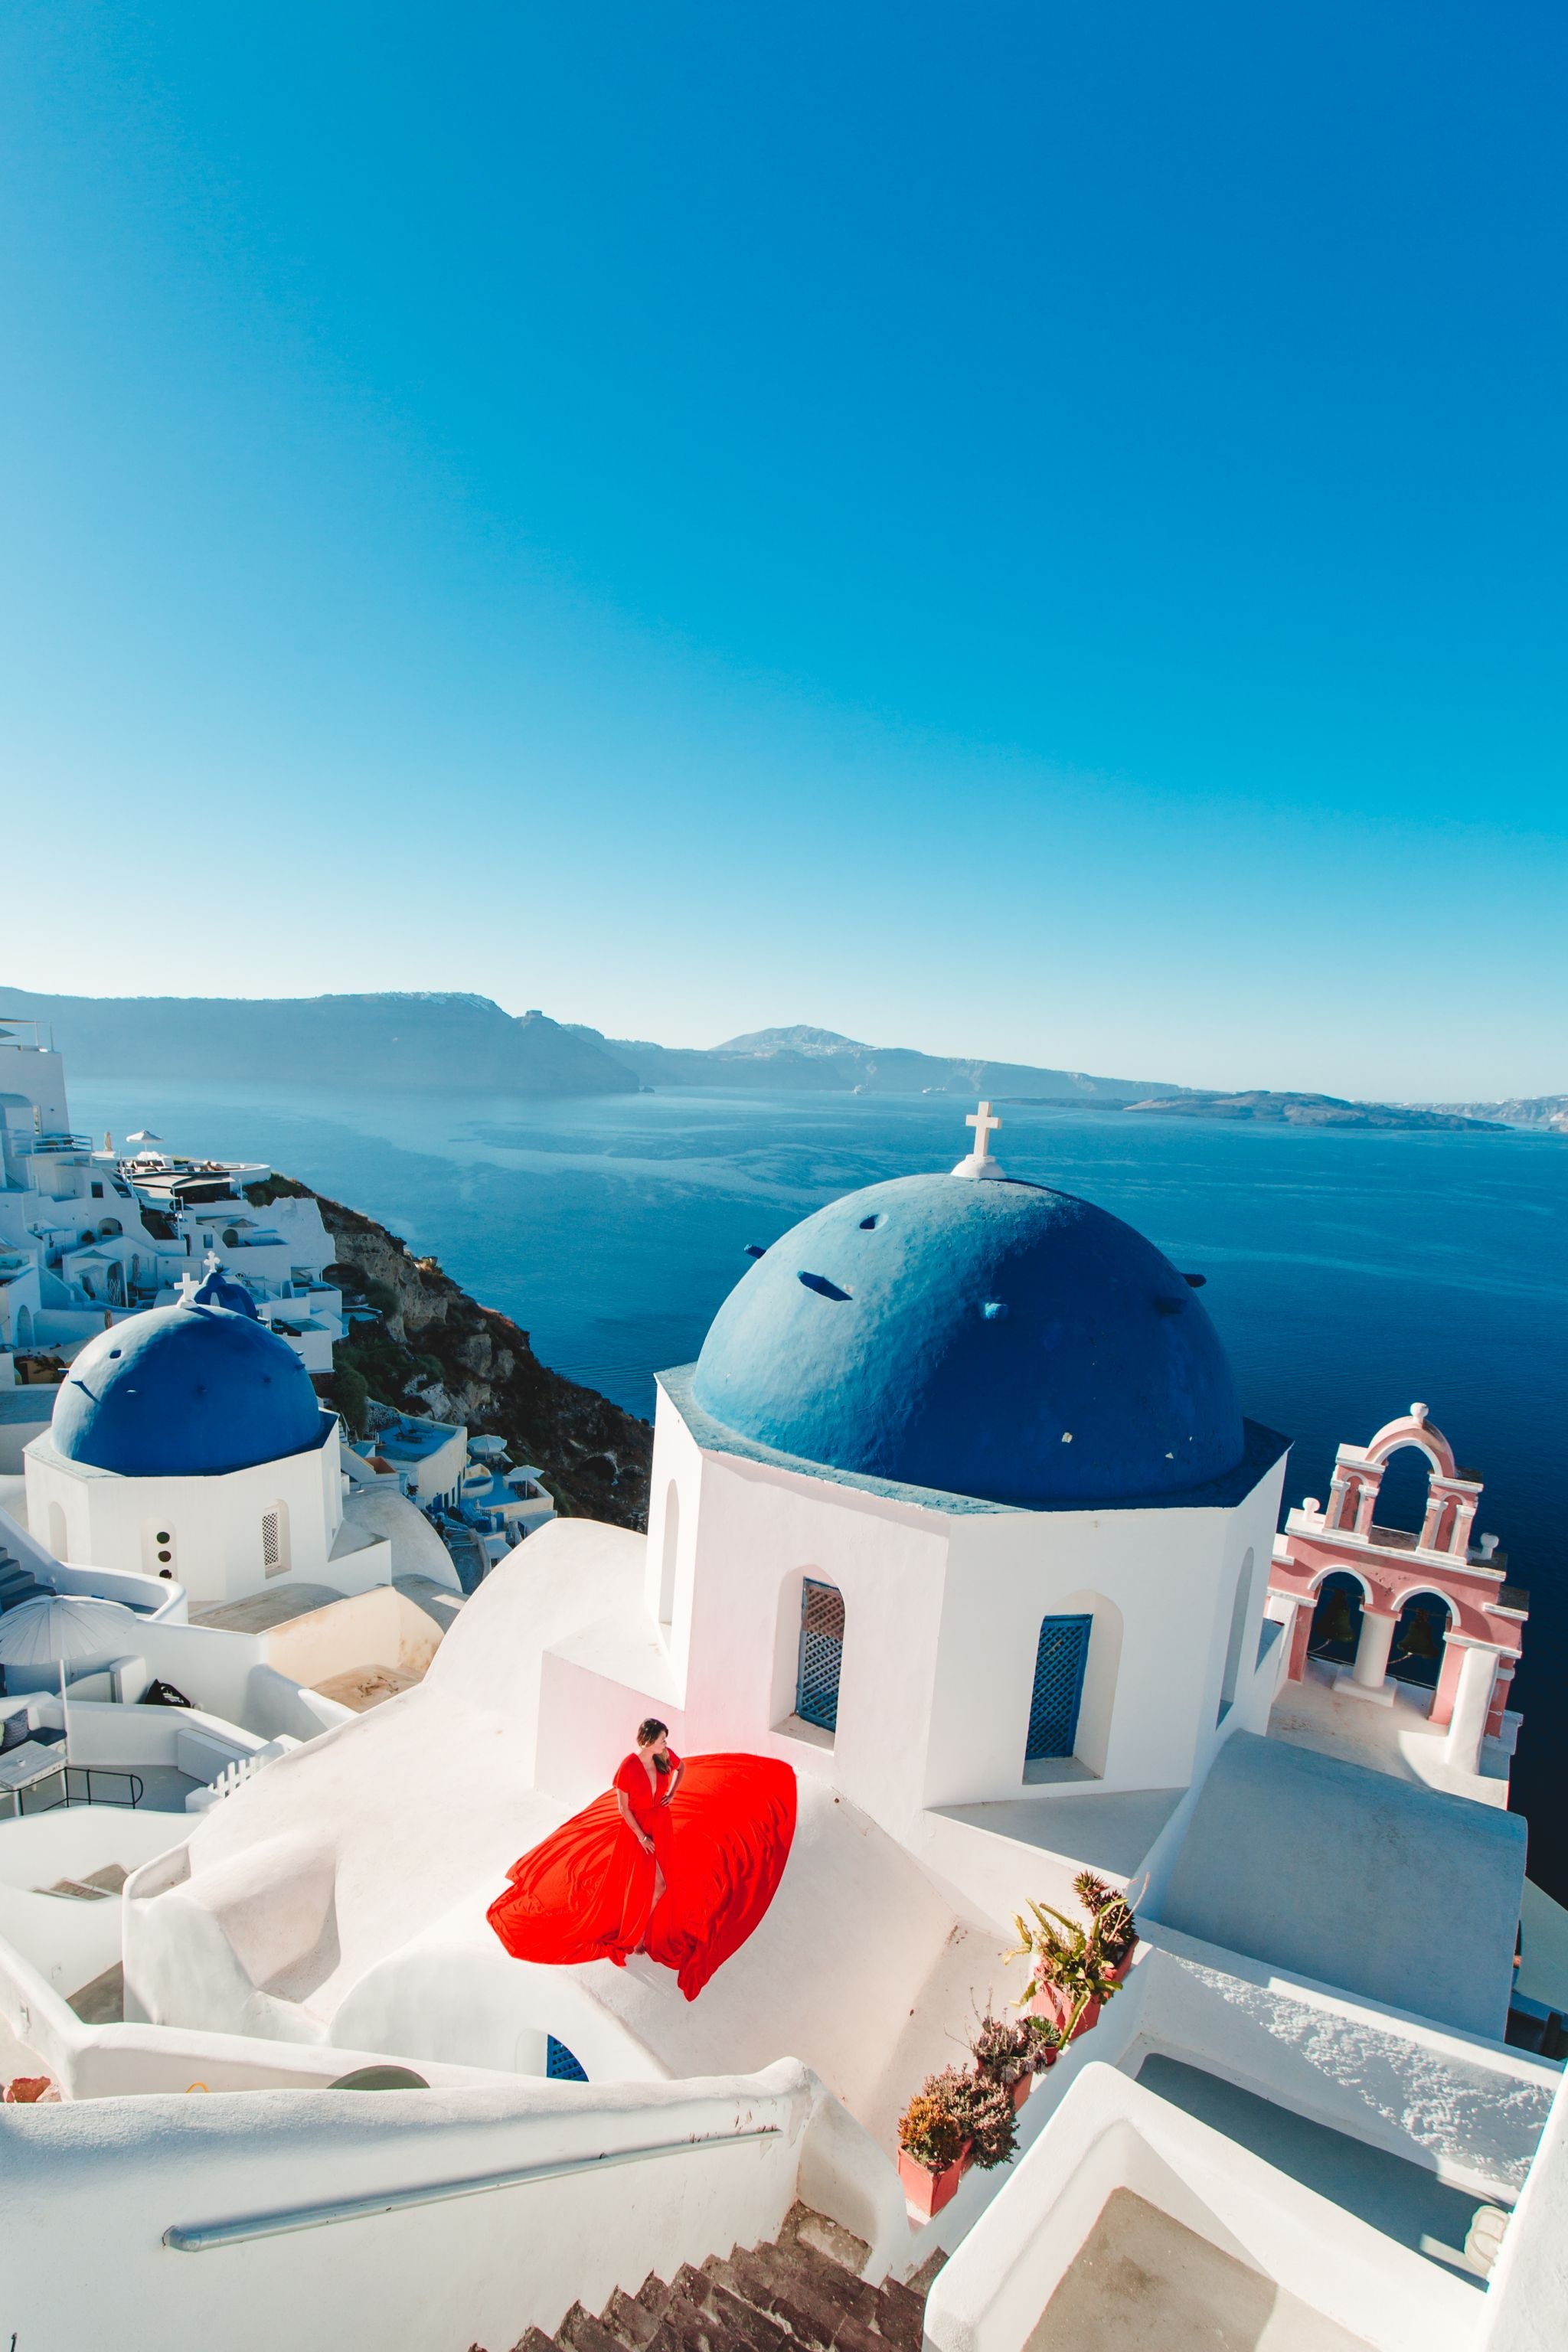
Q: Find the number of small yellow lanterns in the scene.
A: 0